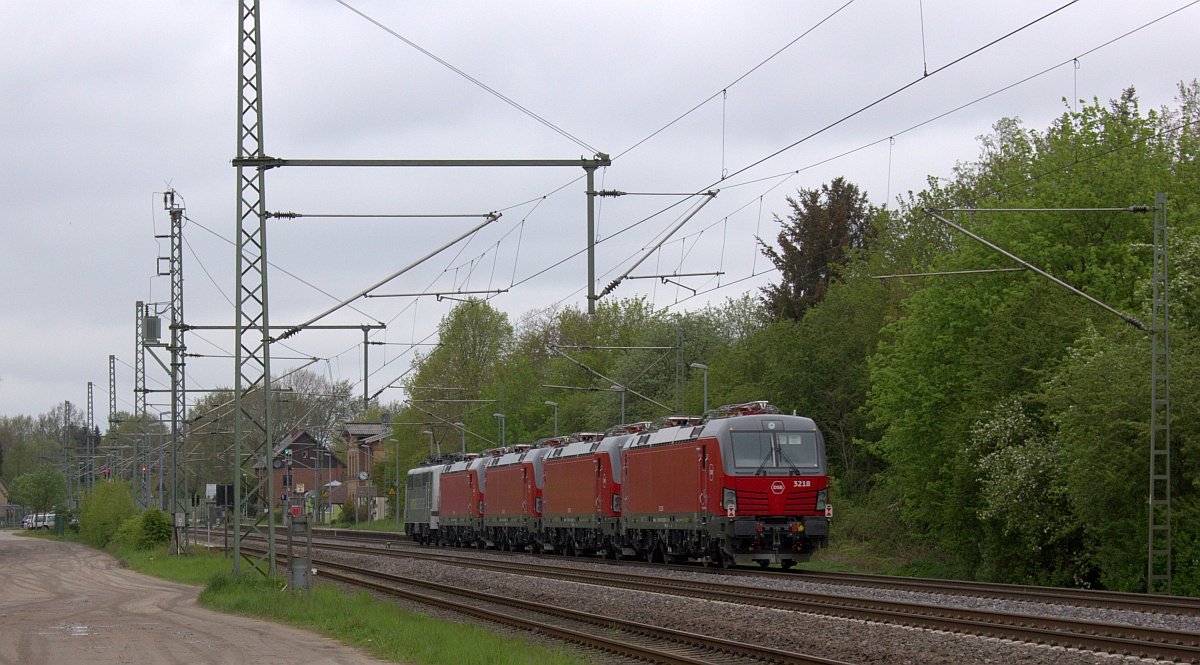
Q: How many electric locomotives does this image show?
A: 5